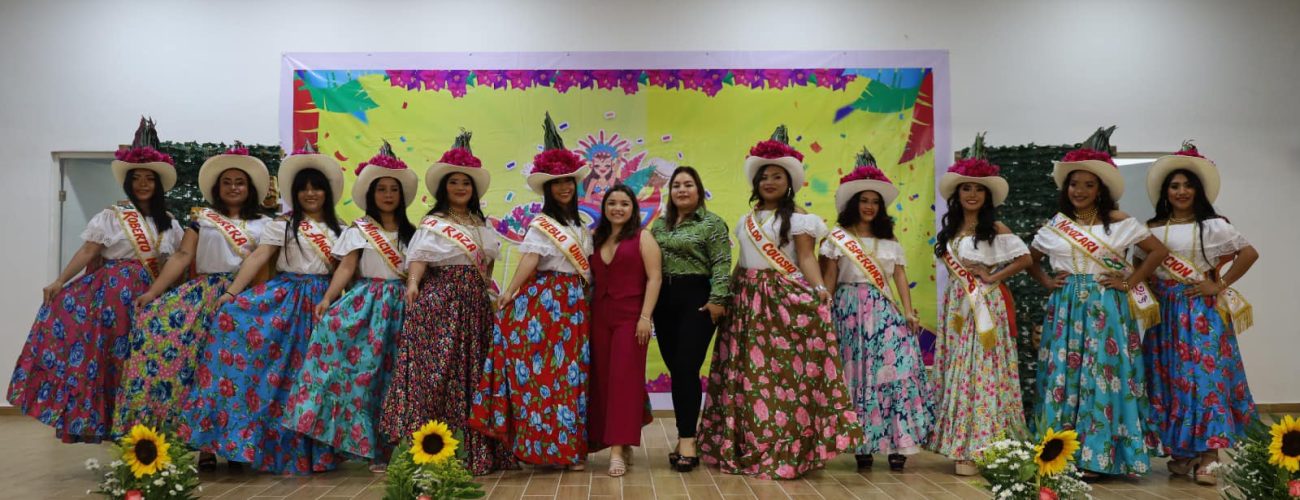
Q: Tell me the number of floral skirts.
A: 11